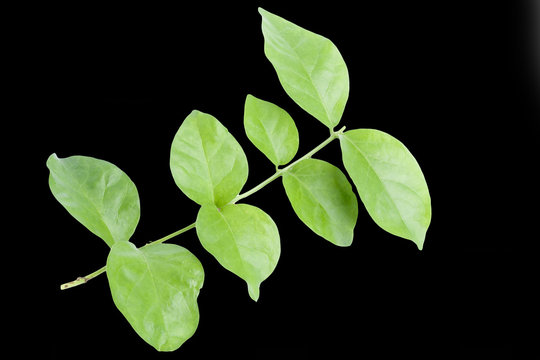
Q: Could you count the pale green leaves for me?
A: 8